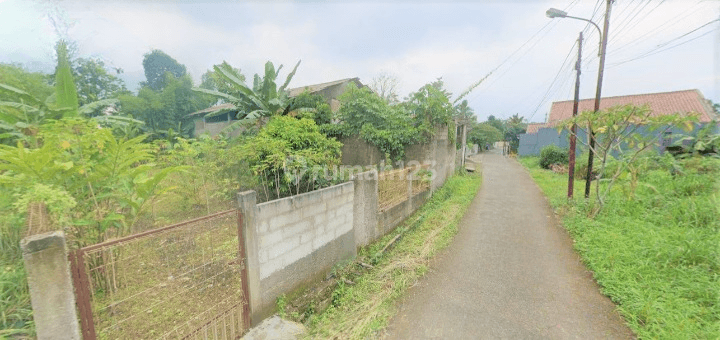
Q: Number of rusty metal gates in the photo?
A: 1